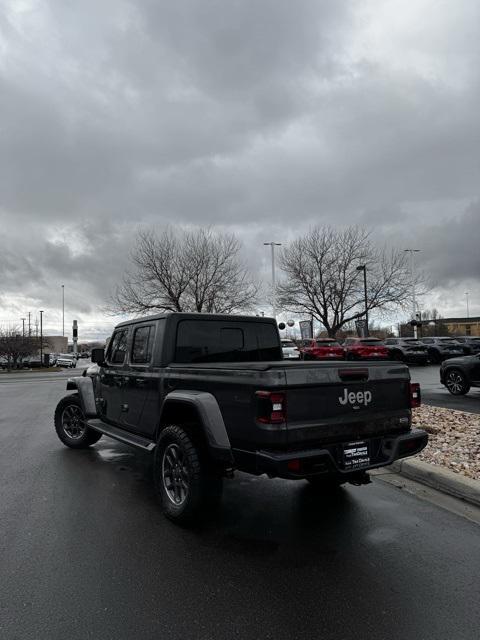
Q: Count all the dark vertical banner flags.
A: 2